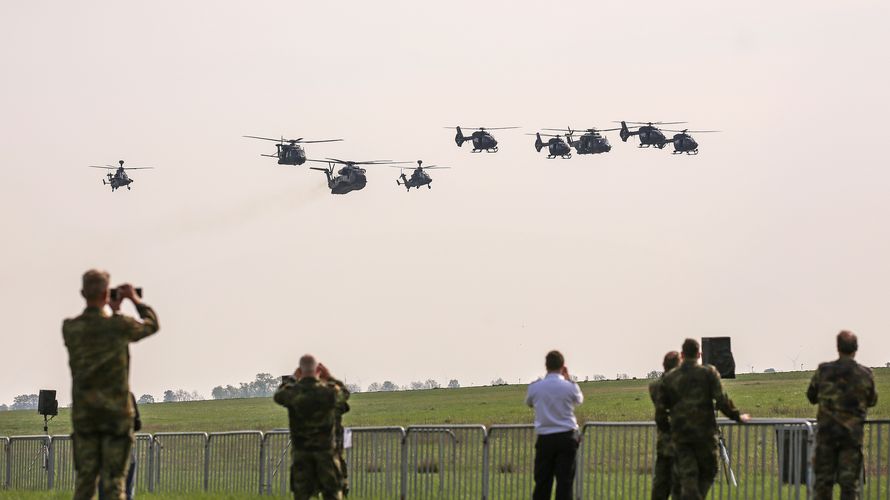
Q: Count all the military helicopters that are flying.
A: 9